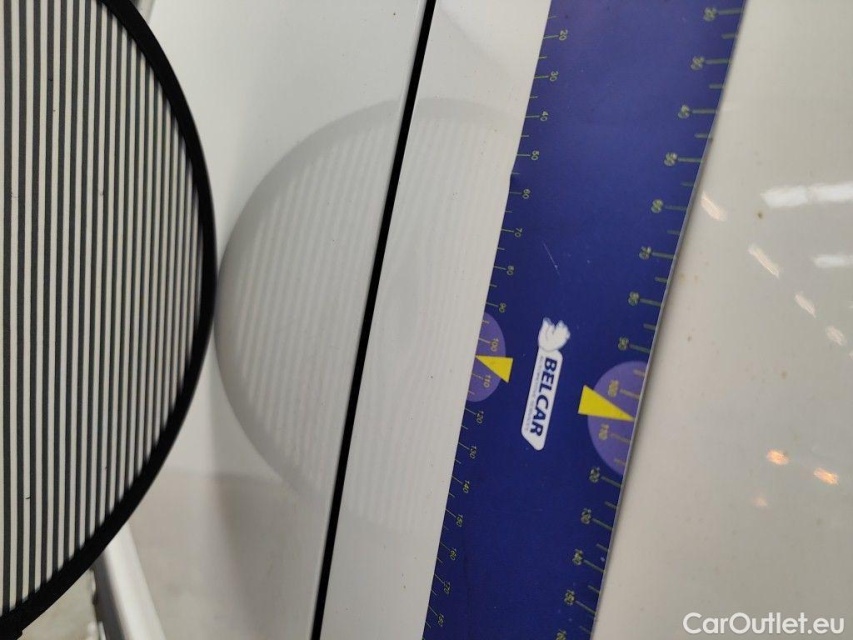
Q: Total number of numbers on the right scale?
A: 15